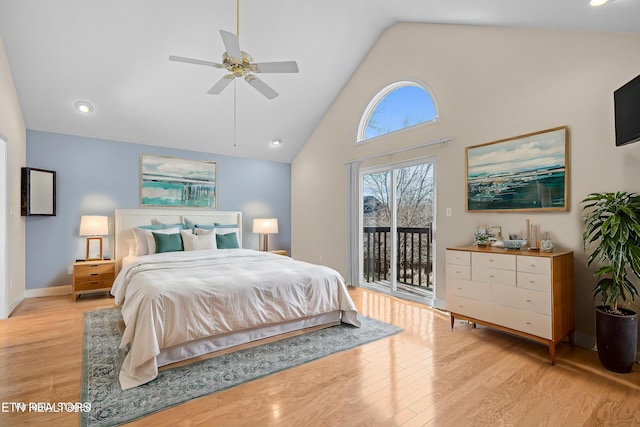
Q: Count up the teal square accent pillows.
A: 2